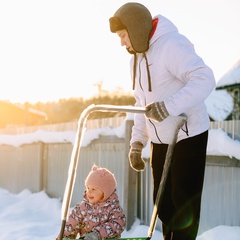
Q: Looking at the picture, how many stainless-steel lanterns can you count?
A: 0